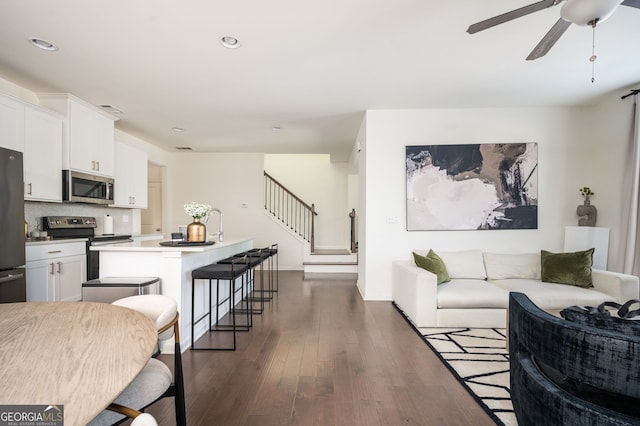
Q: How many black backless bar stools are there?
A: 4